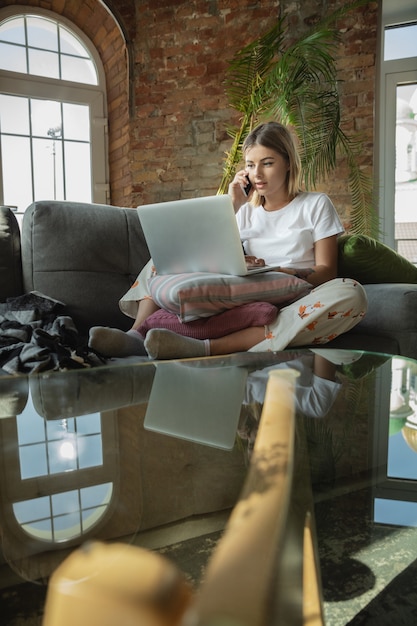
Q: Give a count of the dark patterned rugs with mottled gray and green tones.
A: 1